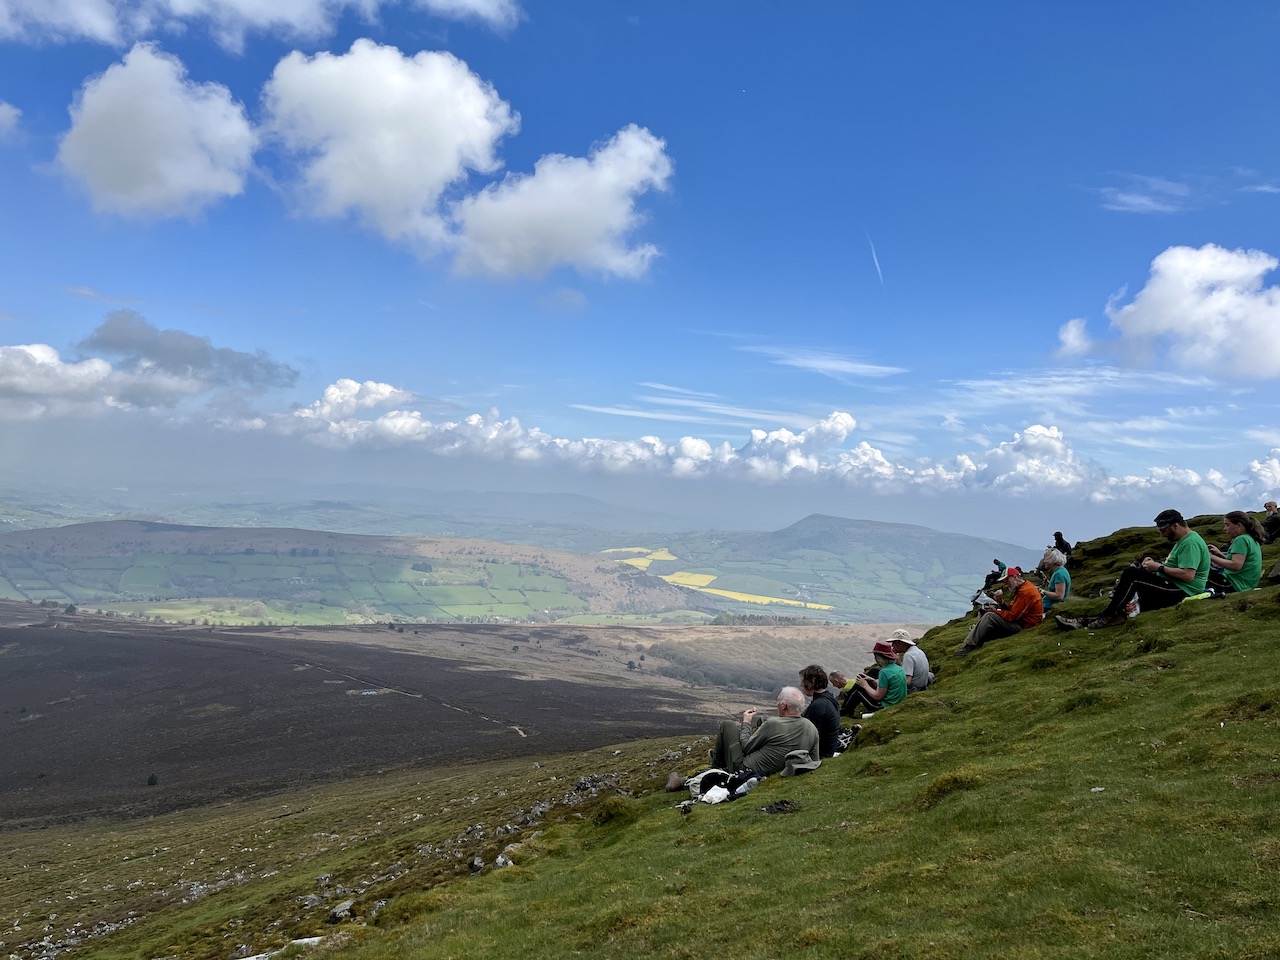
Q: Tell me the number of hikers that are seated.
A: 12